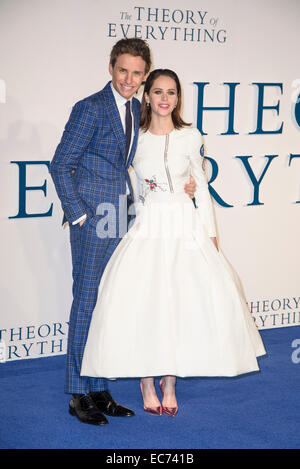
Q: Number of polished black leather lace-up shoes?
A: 2